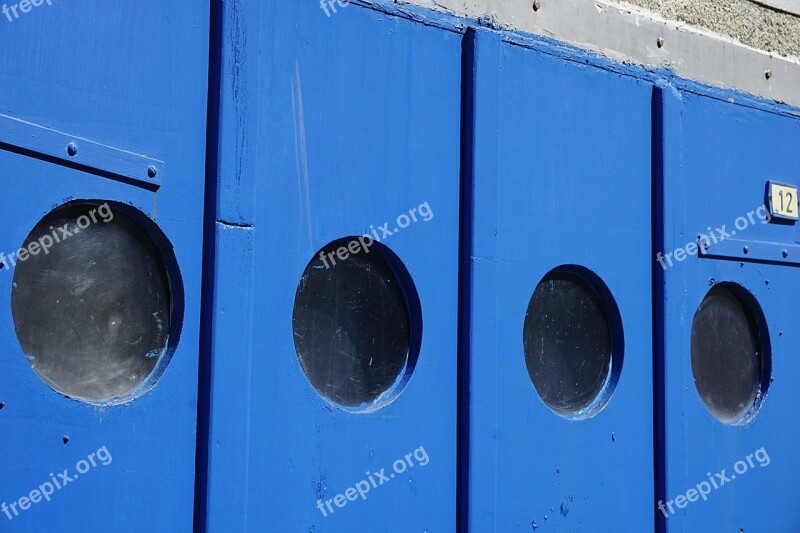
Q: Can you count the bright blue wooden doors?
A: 4